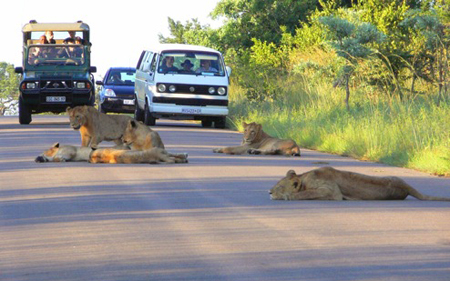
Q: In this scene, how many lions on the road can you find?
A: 6